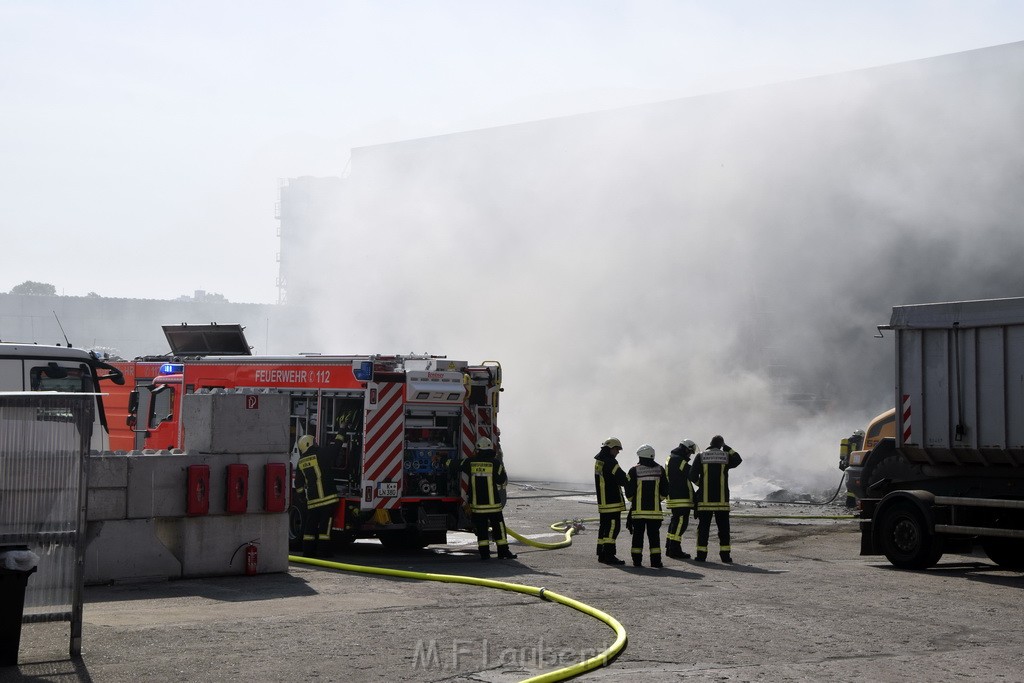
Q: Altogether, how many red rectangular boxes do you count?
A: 3